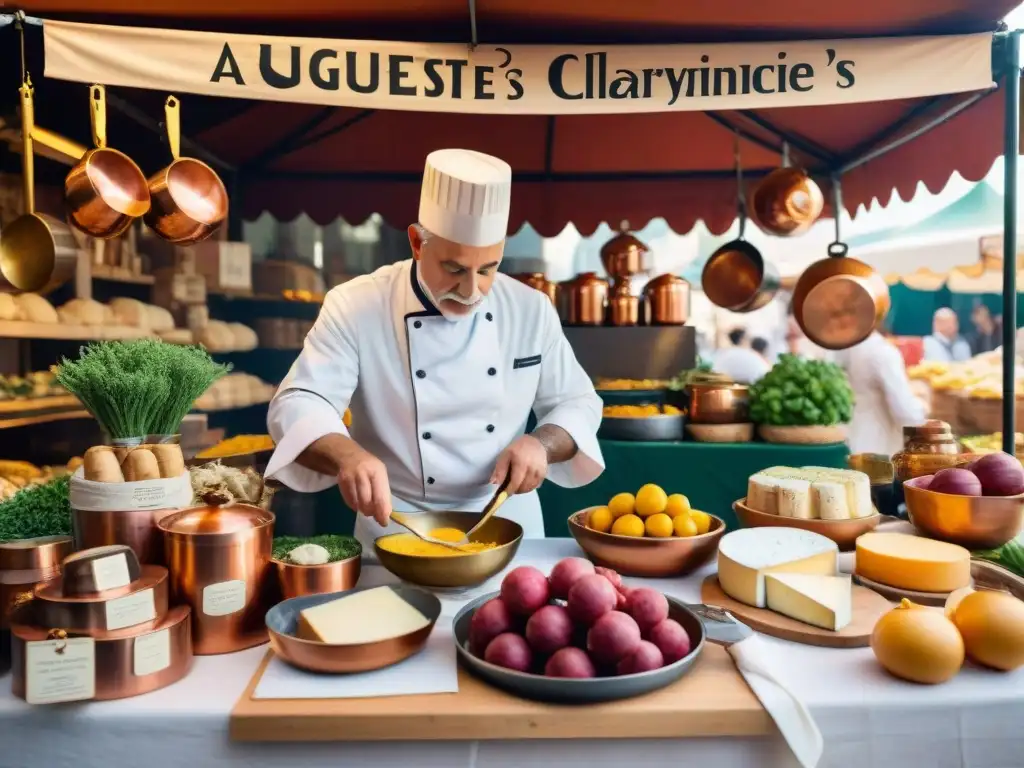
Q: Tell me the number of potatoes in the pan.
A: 11